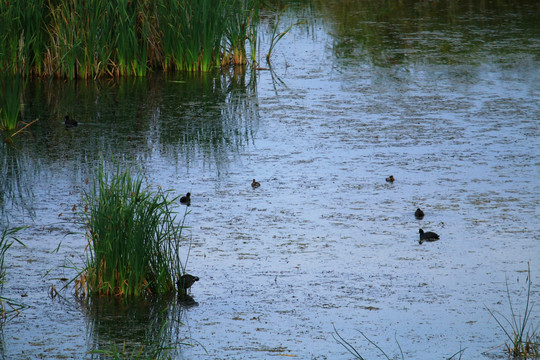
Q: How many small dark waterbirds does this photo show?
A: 7